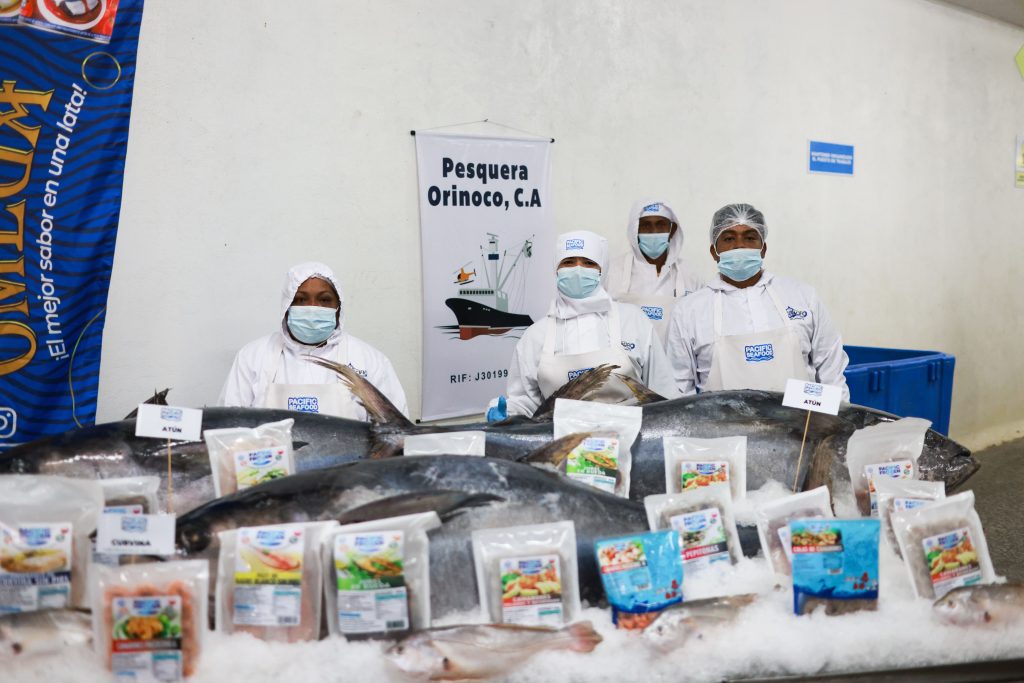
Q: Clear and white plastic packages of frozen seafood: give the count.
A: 15